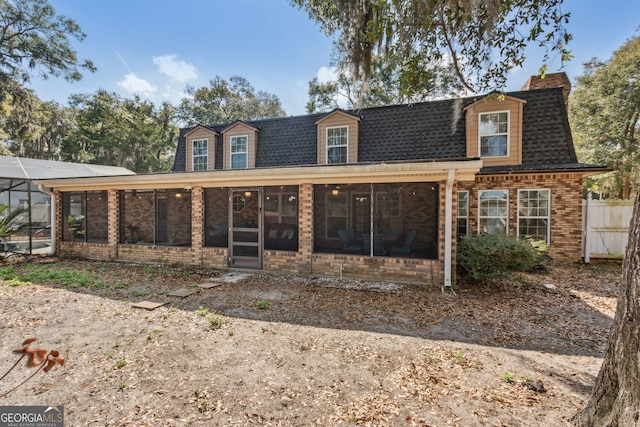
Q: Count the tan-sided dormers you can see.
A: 4